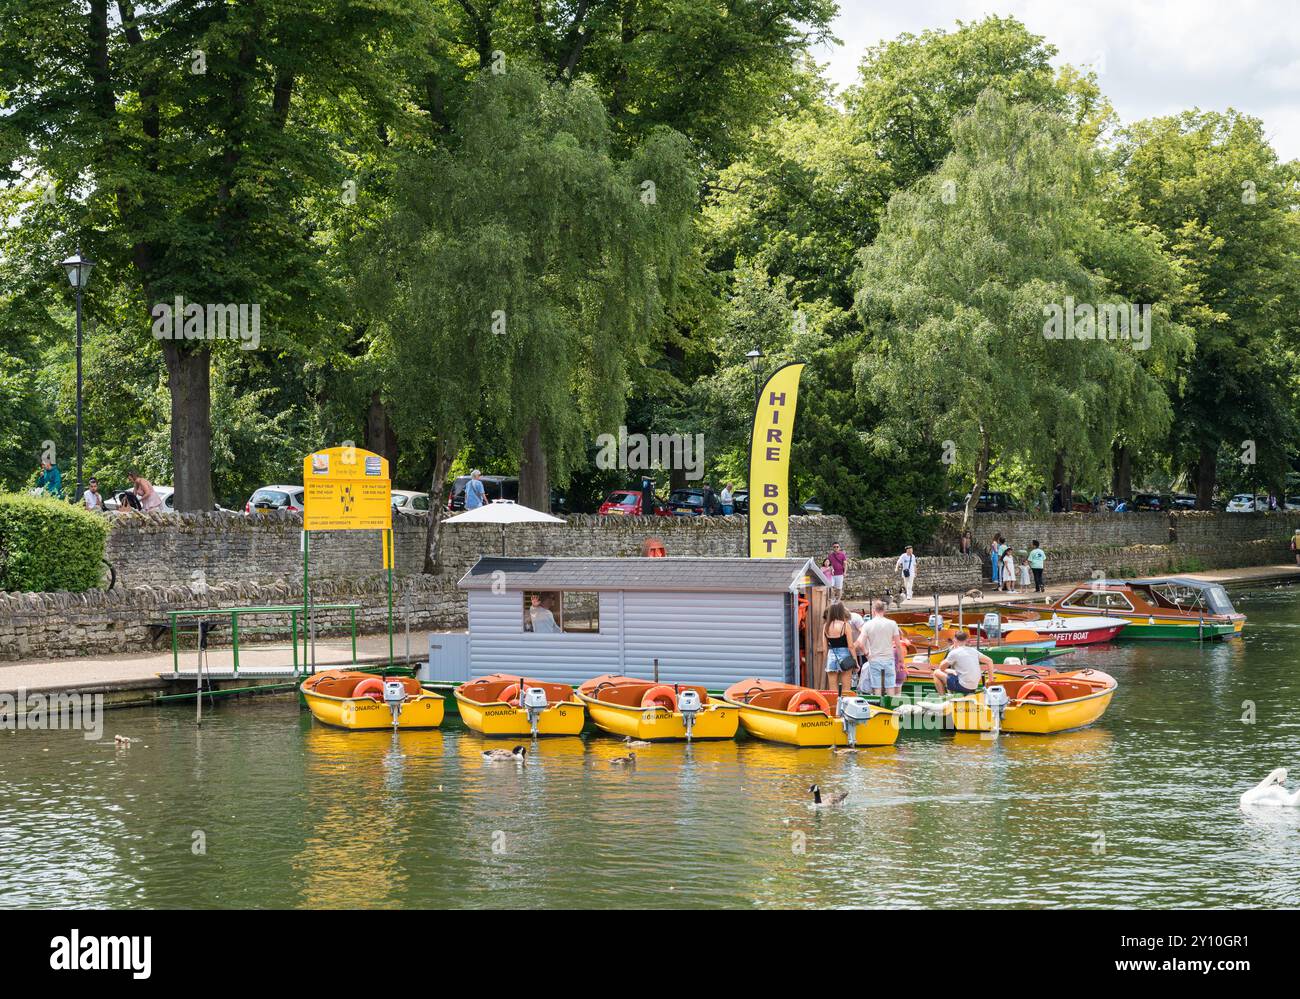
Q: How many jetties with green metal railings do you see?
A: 1